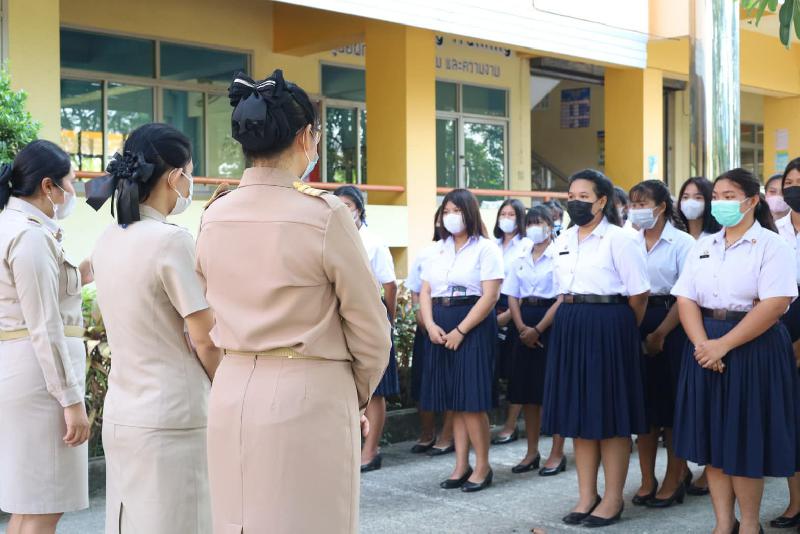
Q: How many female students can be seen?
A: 13